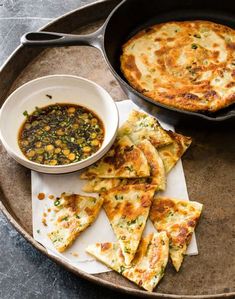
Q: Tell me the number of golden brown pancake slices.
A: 8